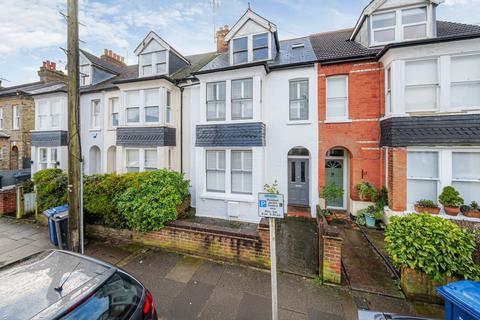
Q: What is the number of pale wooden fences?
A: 1